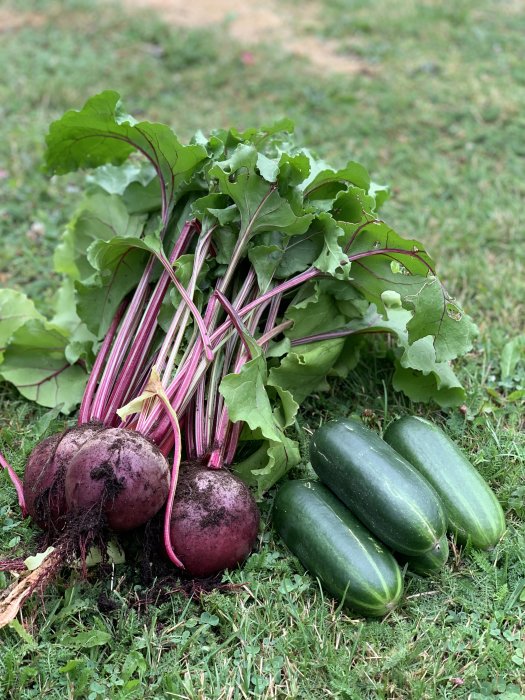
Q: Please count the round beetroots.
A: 3